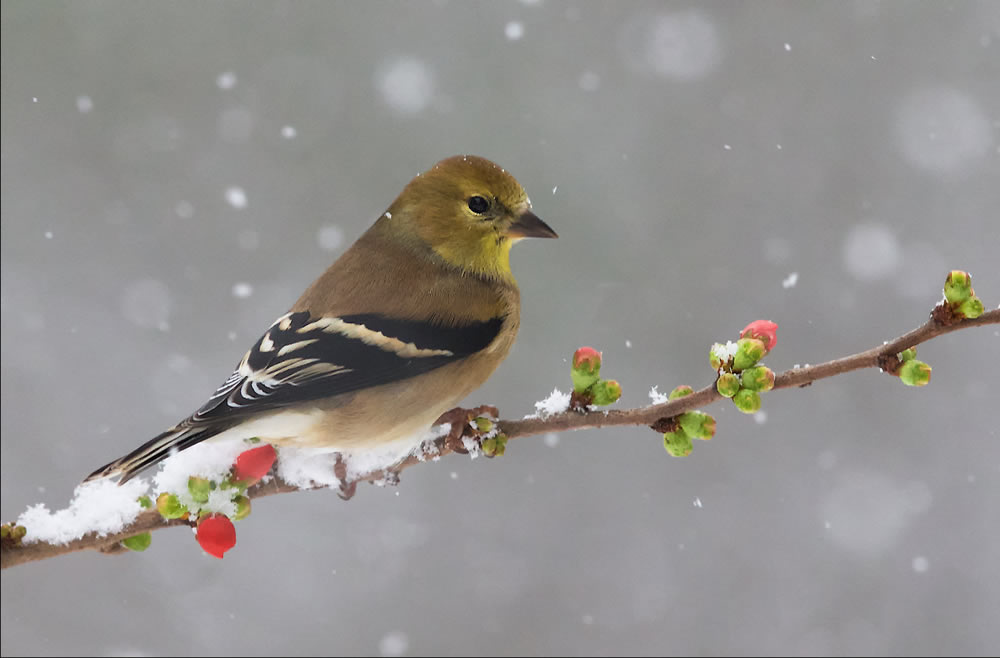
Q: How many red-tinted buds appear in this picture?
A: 4